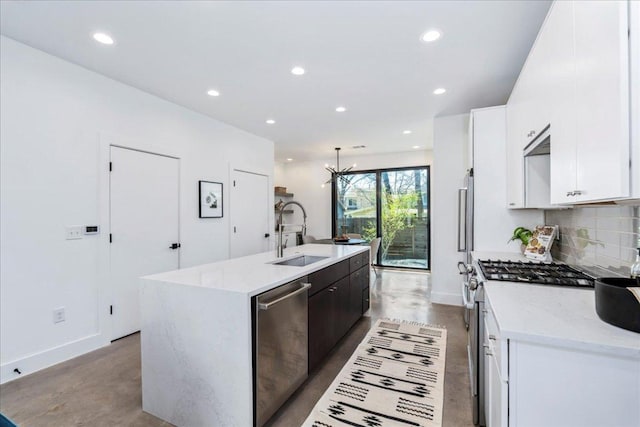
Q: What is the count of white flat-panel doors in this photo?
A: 2